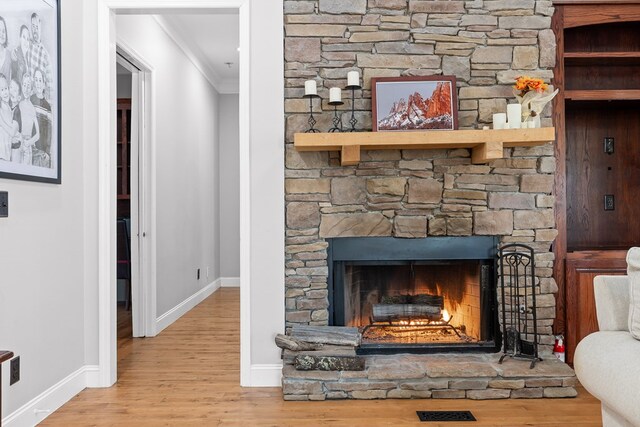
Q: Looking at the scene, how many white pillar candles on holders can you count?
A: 3